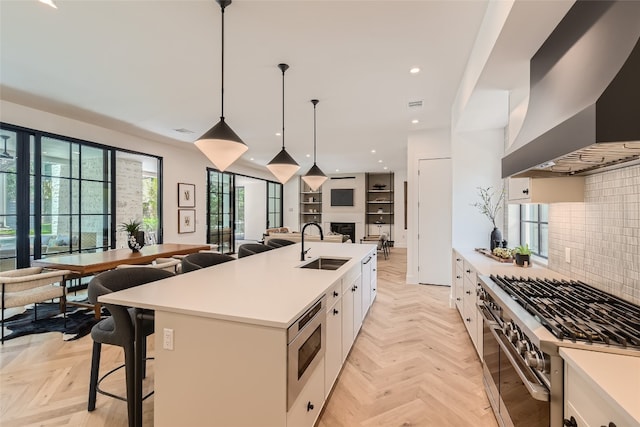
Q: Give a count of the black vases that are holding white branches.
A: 1